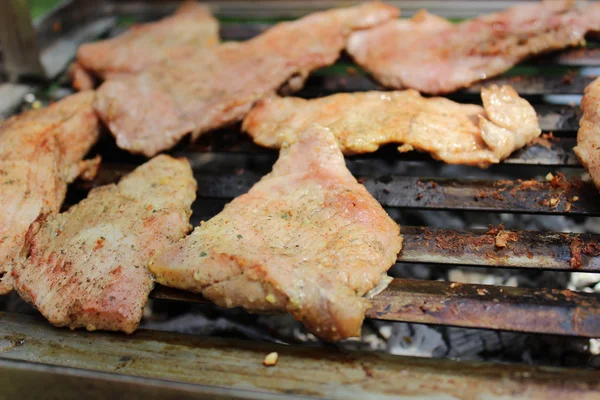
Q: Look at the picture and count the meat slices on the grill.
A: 8